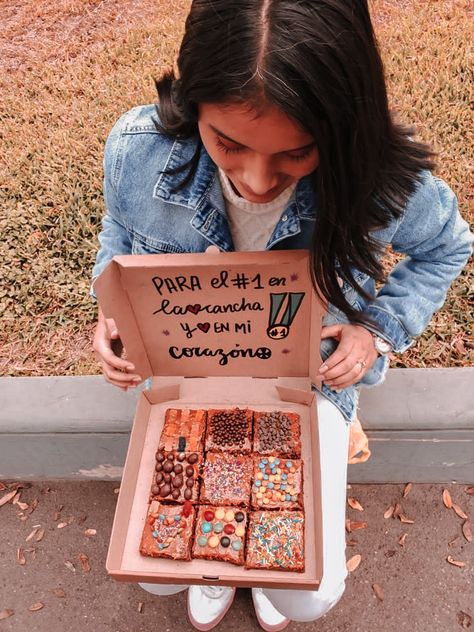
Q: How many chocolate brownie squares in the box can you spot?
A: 9